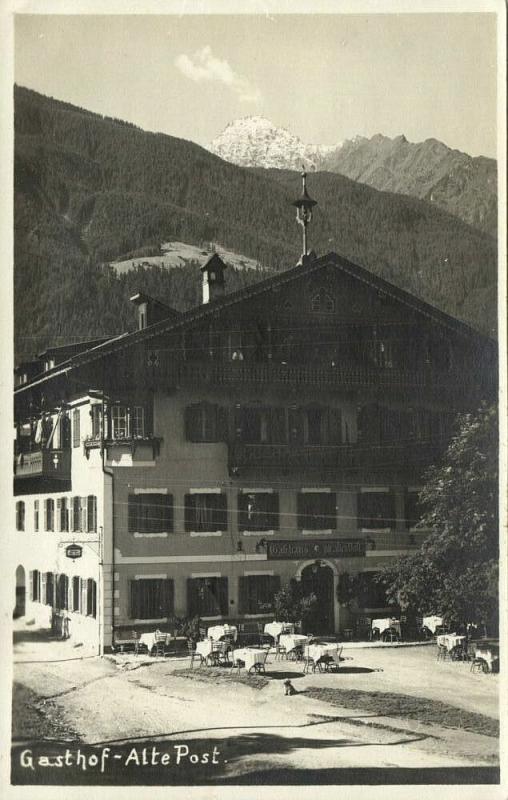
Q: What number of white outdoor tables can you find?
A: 11